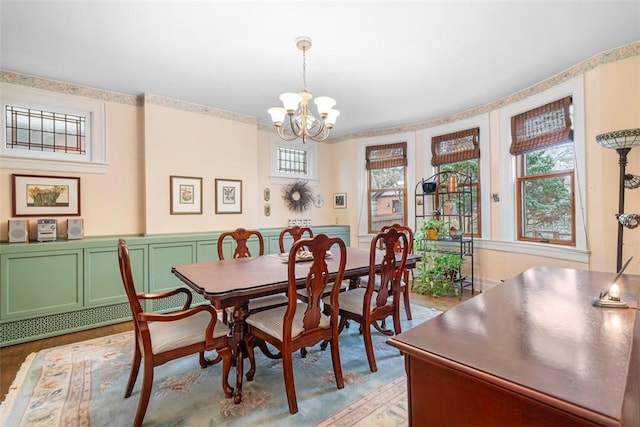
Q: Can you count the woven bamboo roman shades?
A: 3